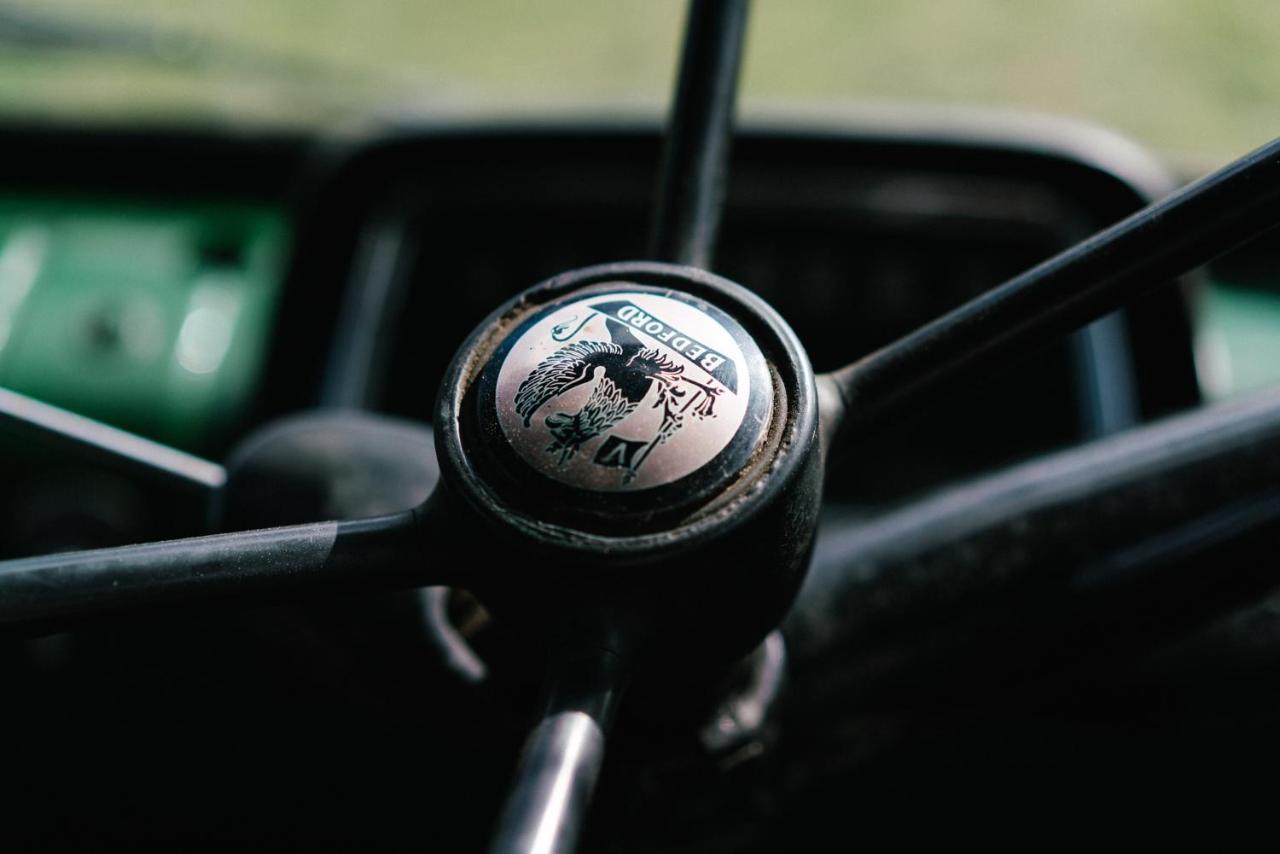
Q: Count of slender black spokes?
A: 4